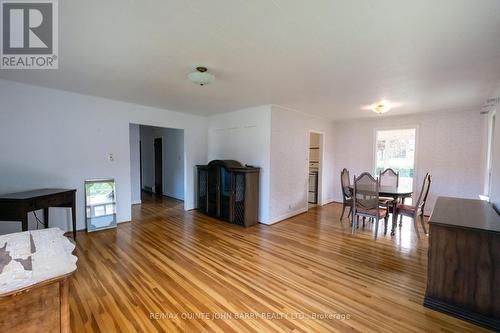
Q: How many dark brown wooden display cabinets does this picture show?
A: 1